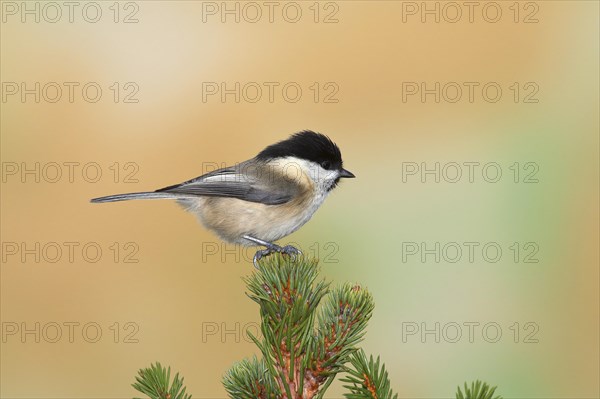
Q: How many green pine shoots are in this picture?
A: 6